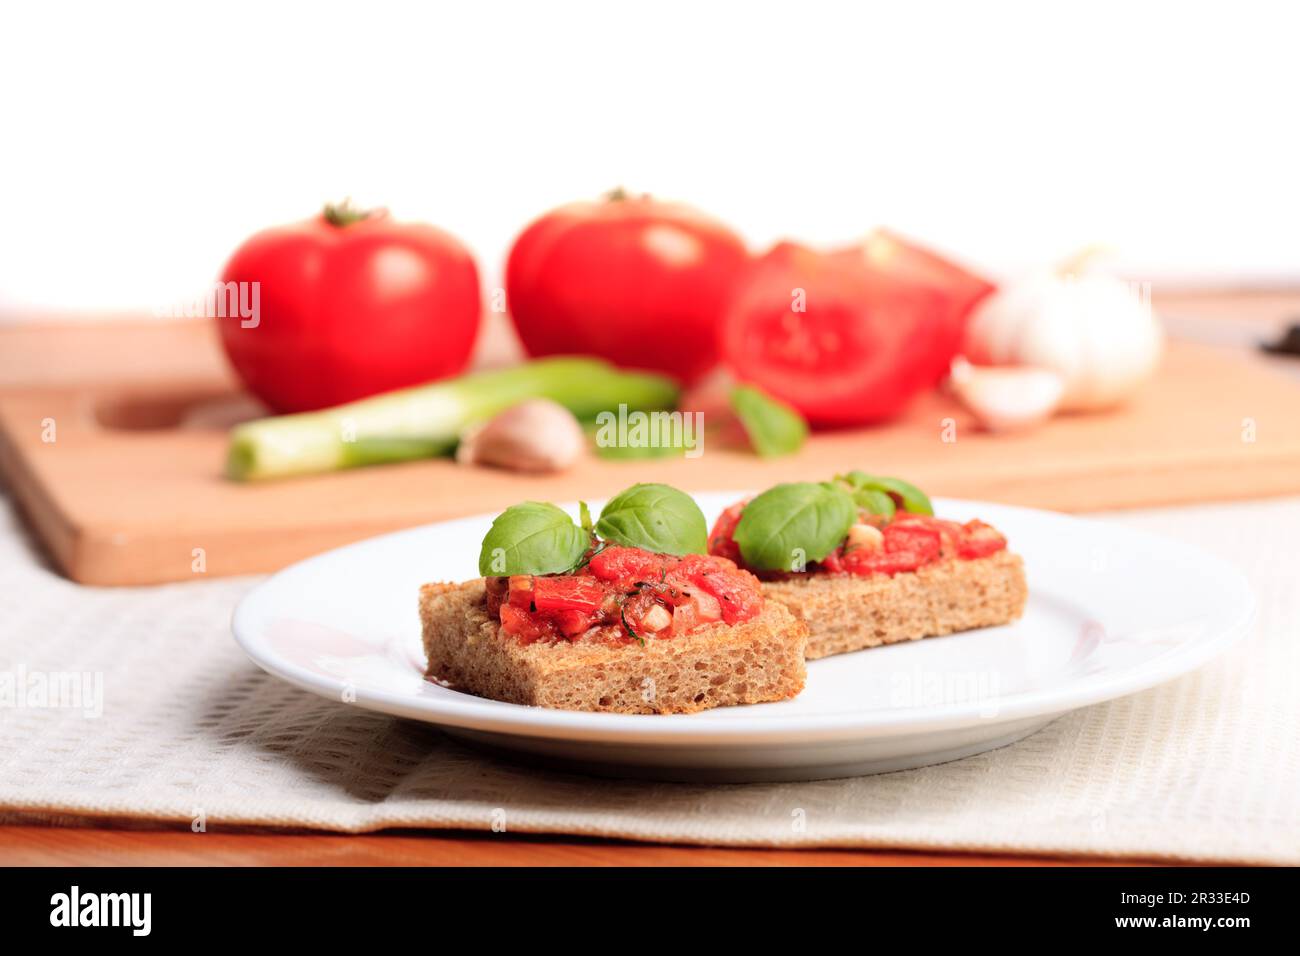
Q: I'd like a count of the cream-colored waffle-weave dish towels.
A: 1